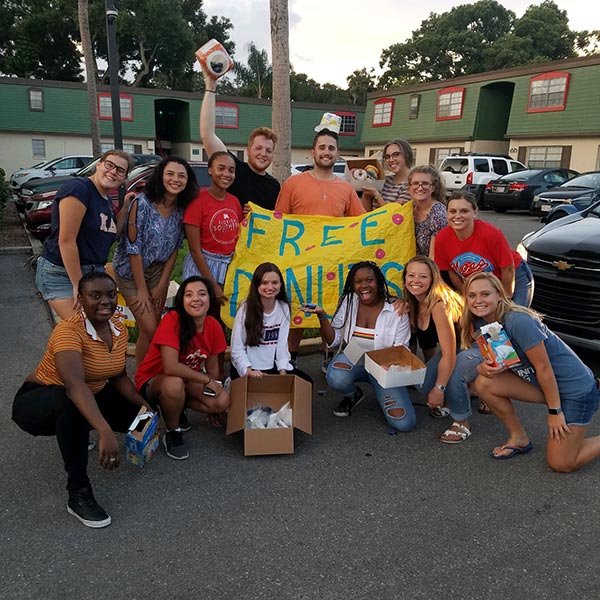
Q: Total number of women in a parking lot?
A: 12